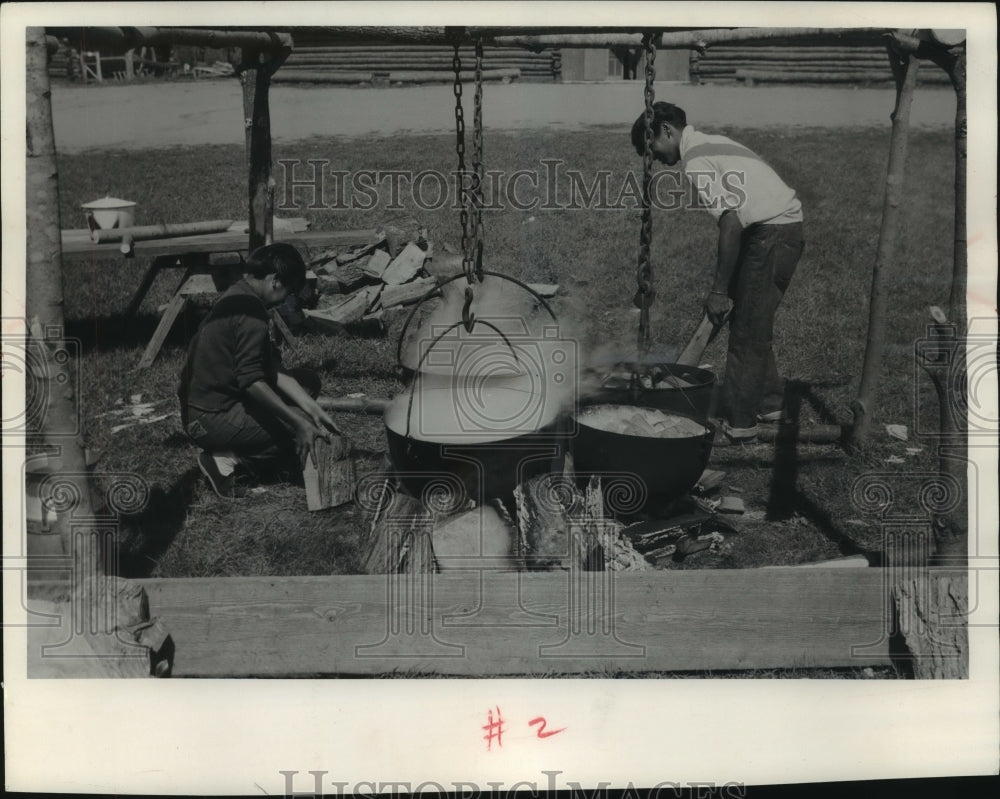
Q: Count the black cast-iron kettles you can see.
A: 4